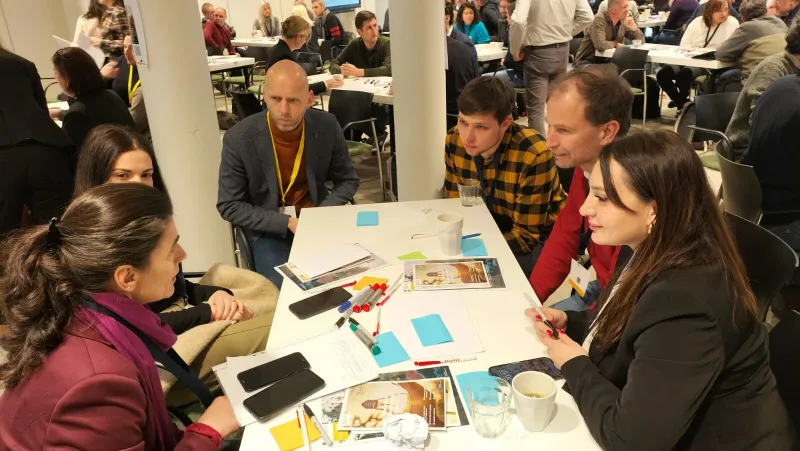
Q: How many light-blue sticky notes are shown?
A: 5